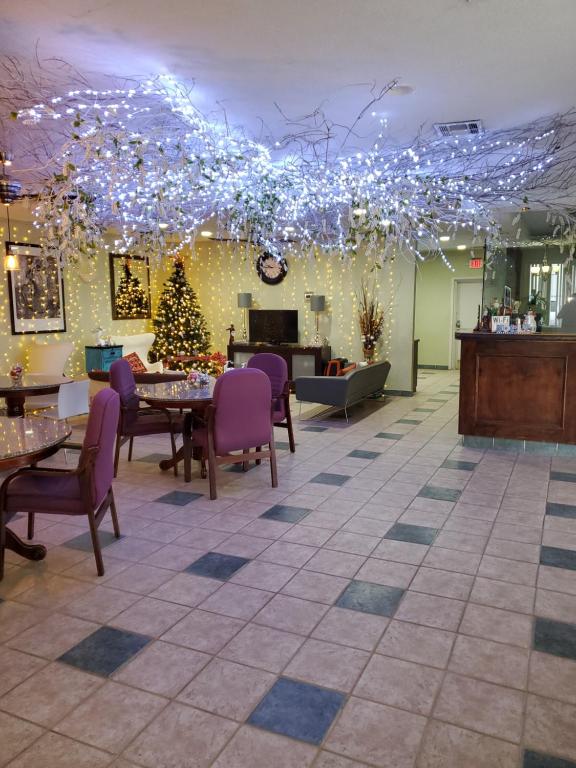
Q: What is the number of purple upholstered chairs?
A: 4